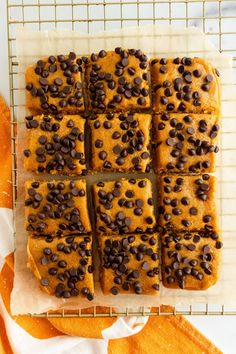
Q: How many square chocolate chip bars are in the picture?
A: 12